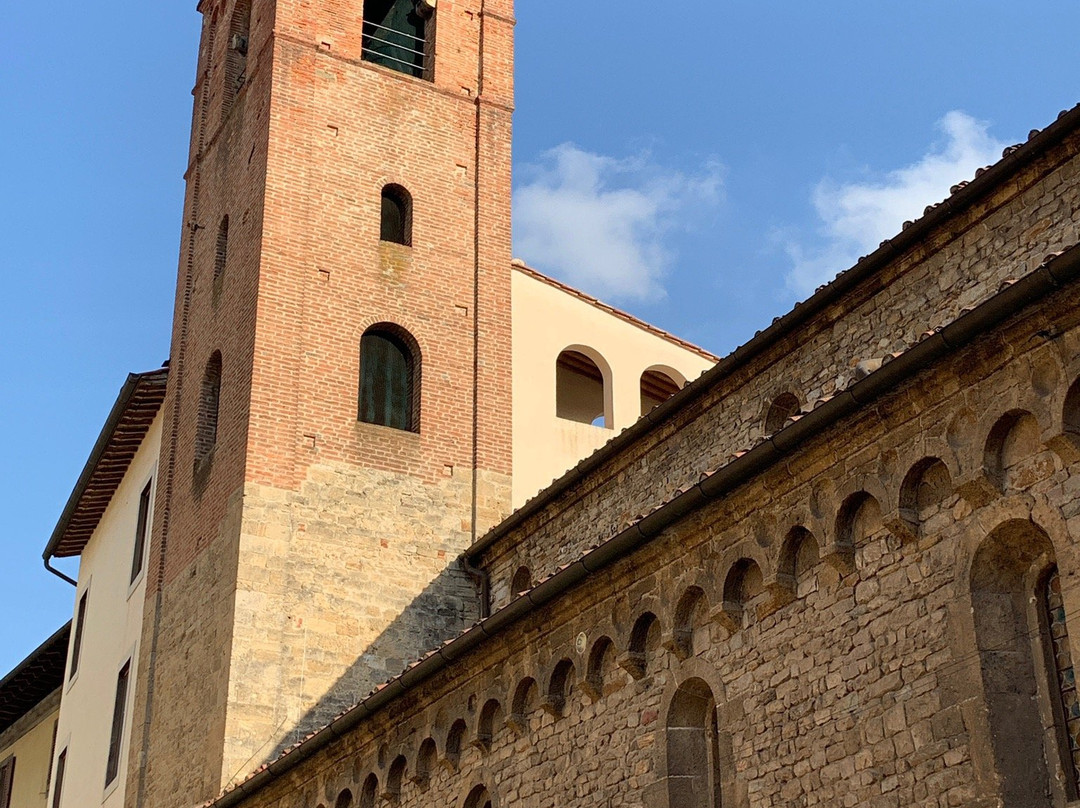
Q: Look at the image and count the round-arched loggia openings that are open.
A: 2